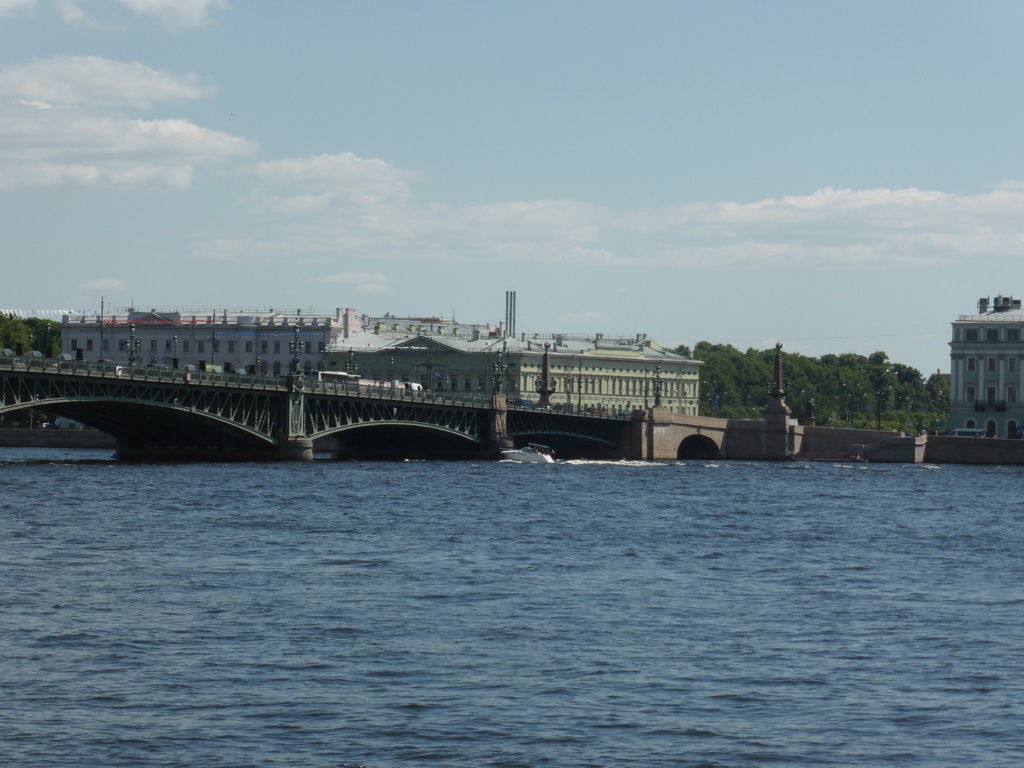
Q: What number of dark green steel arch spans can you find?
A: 3